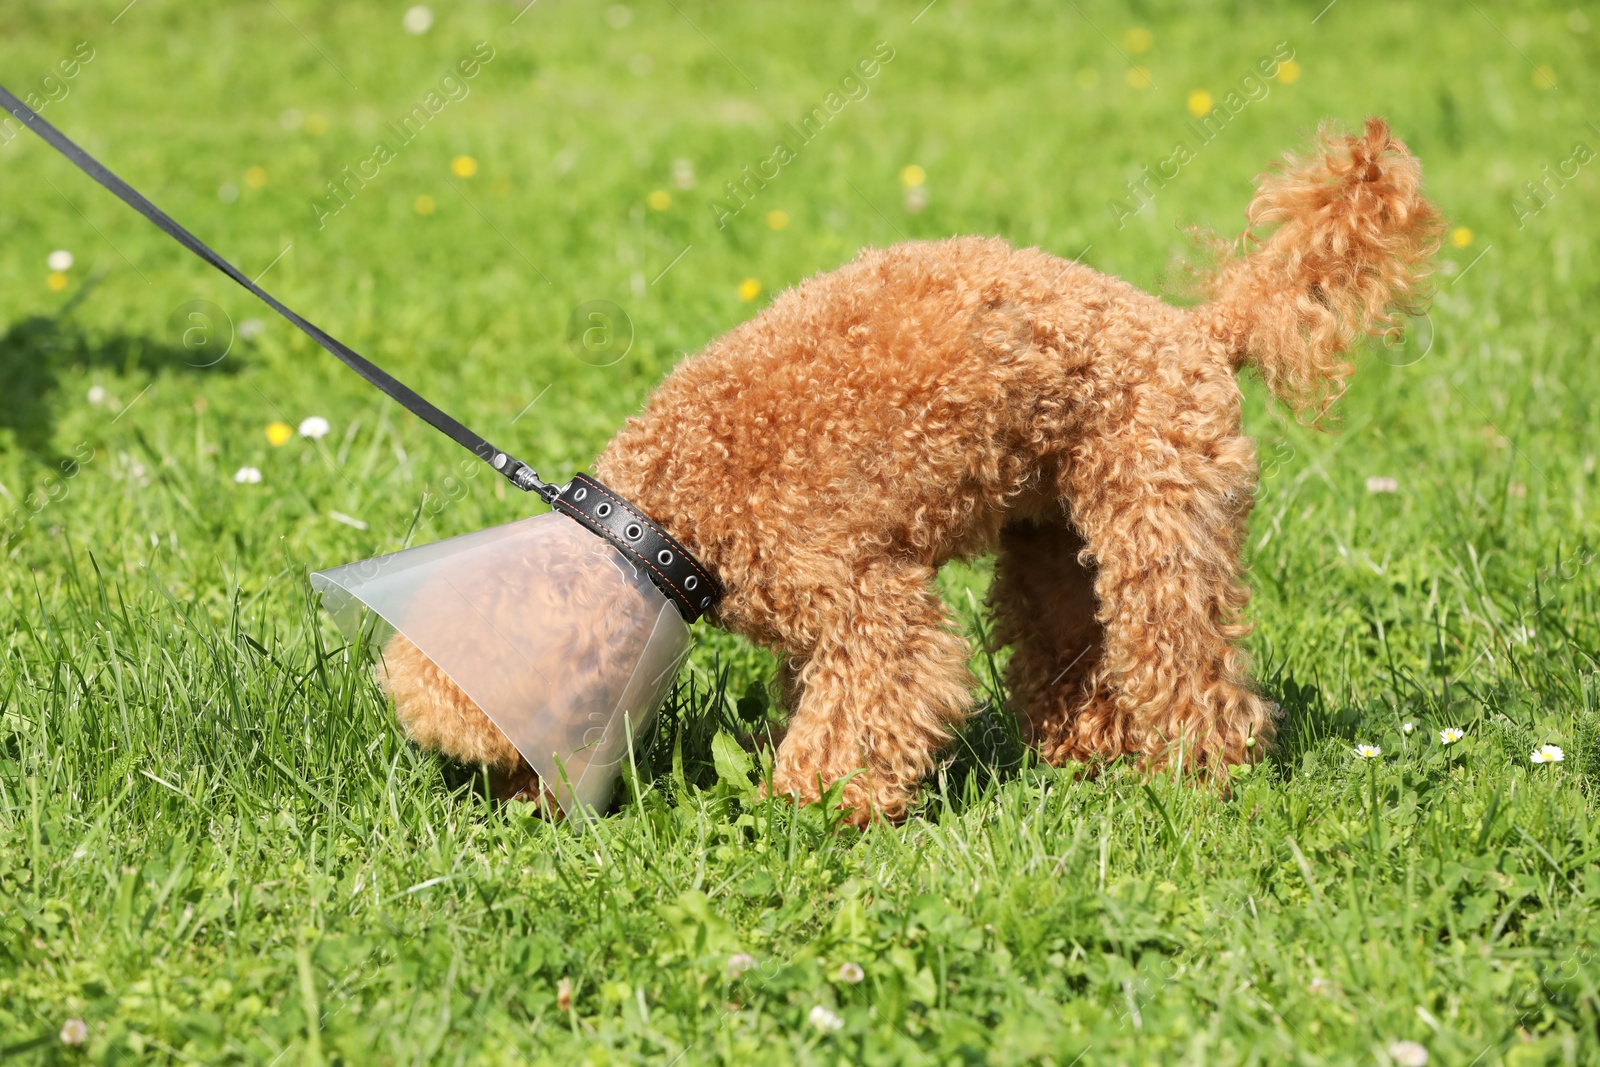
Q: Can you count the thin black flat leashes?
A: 1